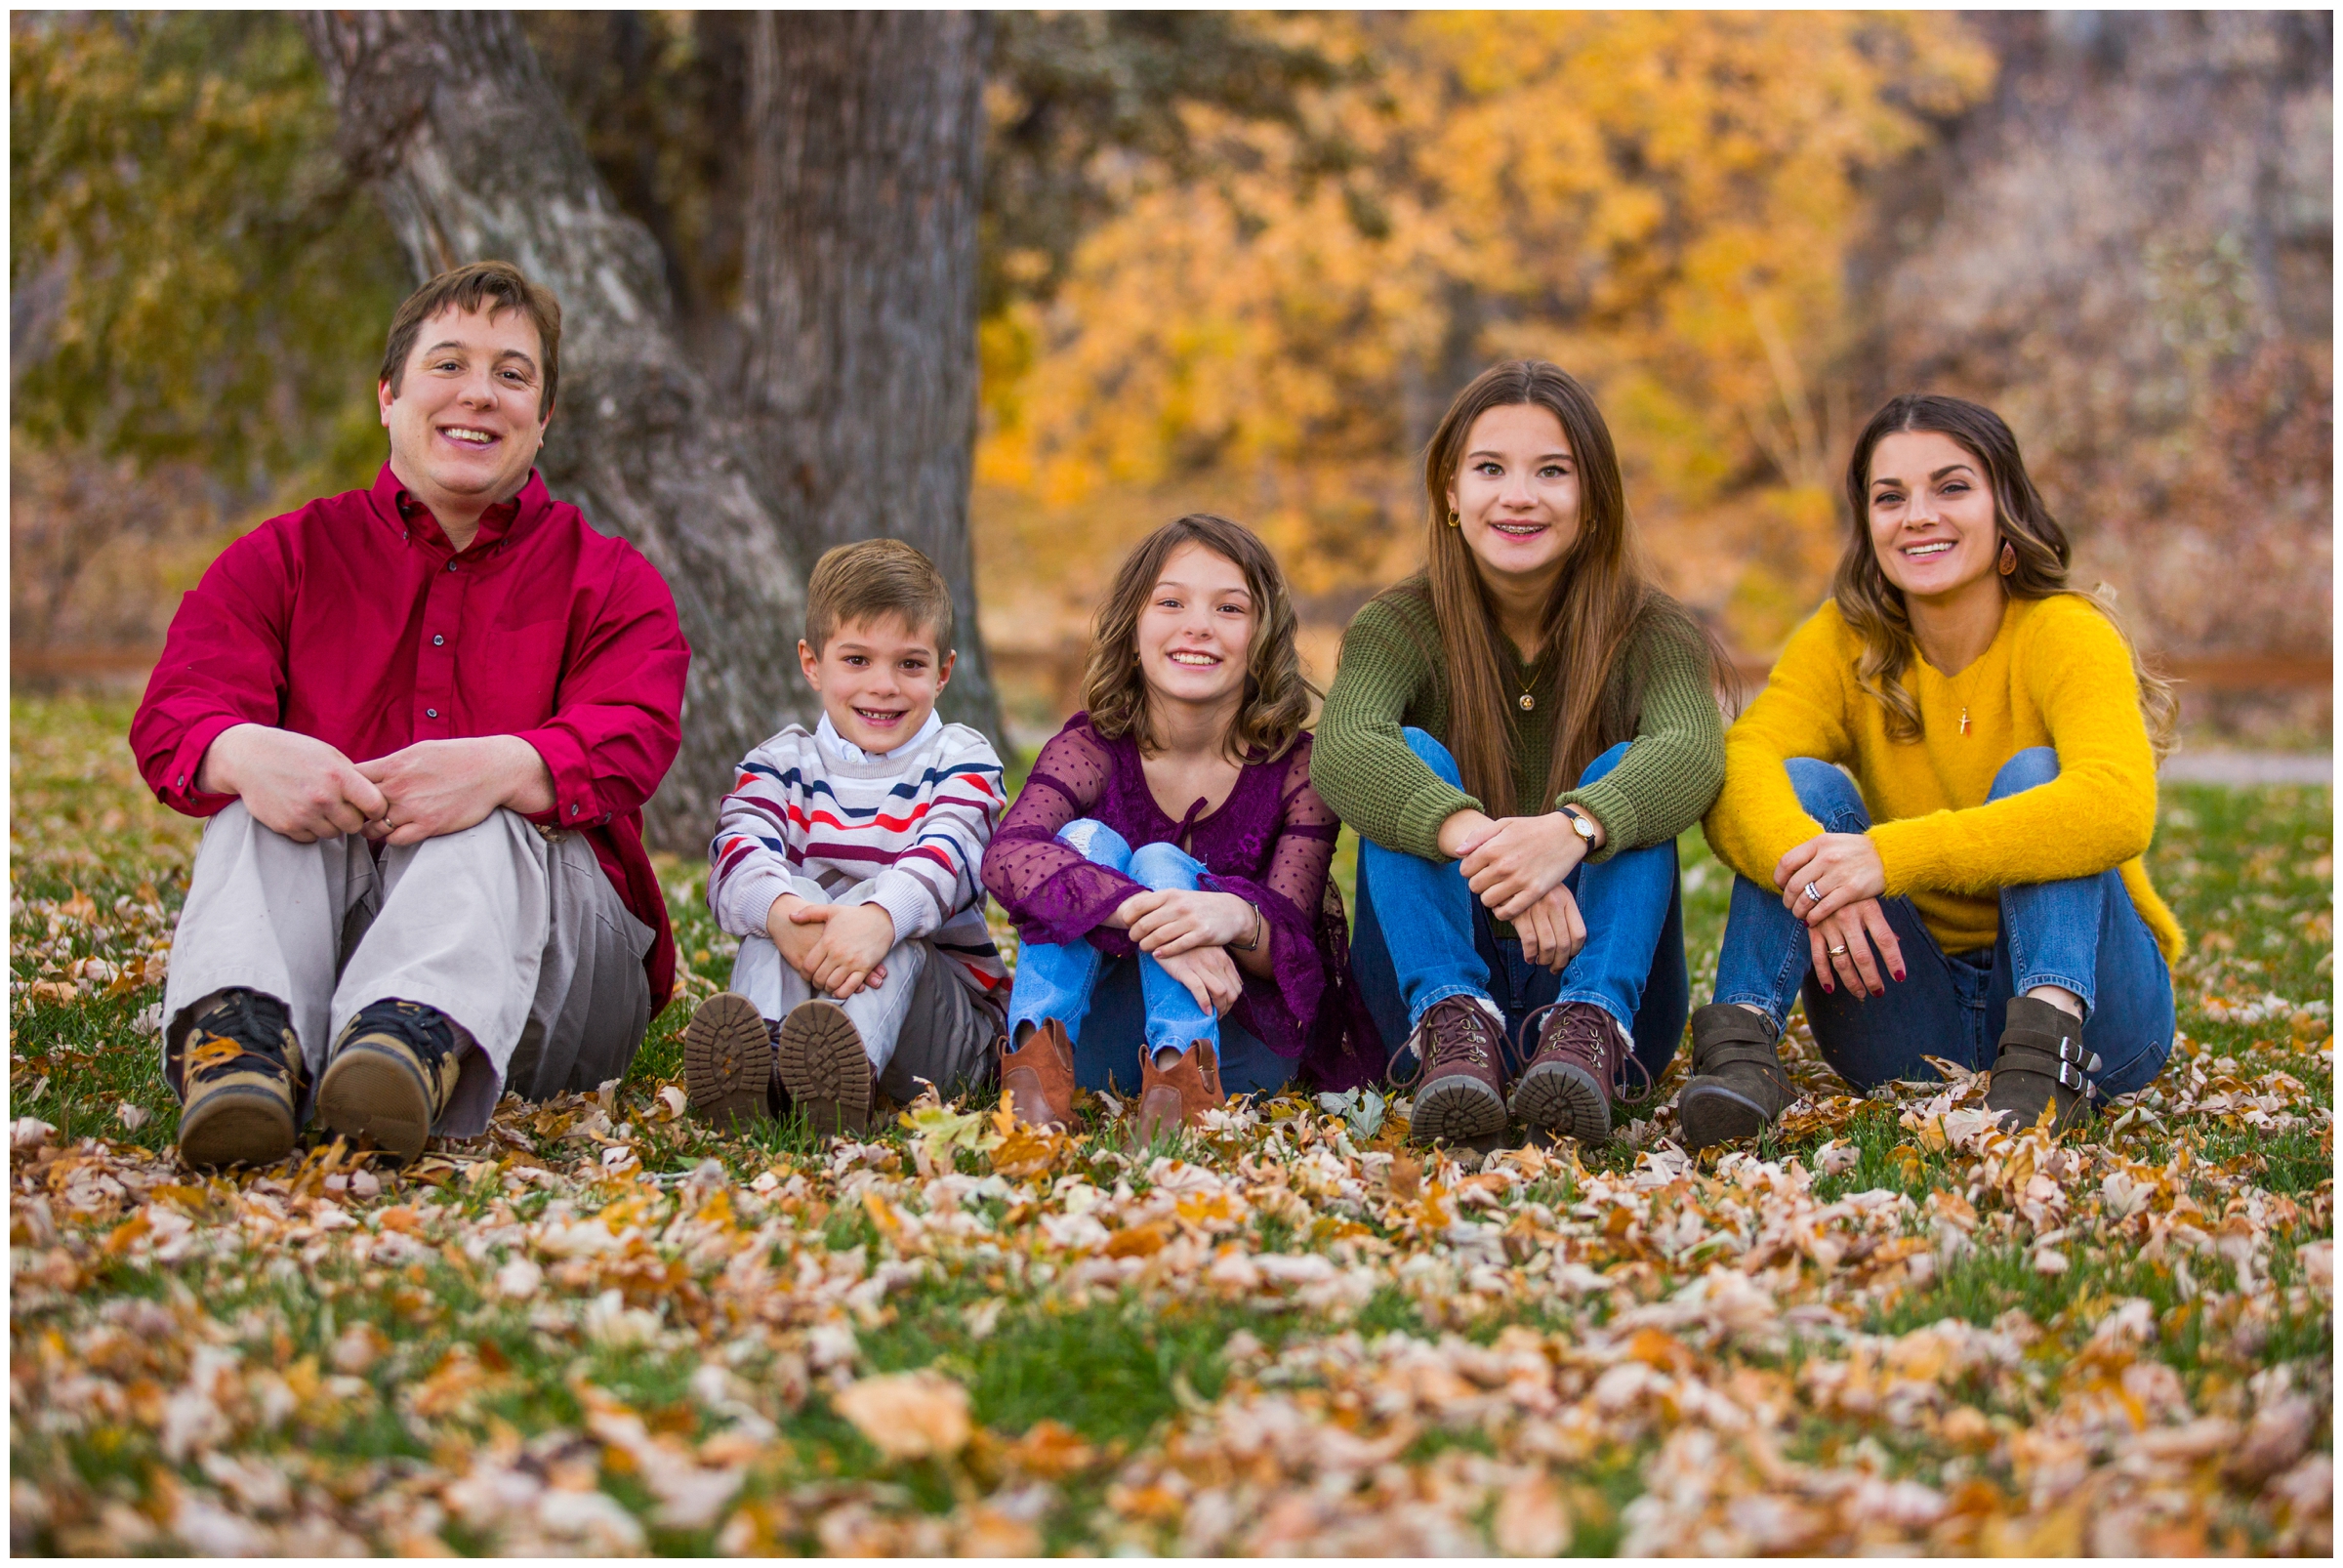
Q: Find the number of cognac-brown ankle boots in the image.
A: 2